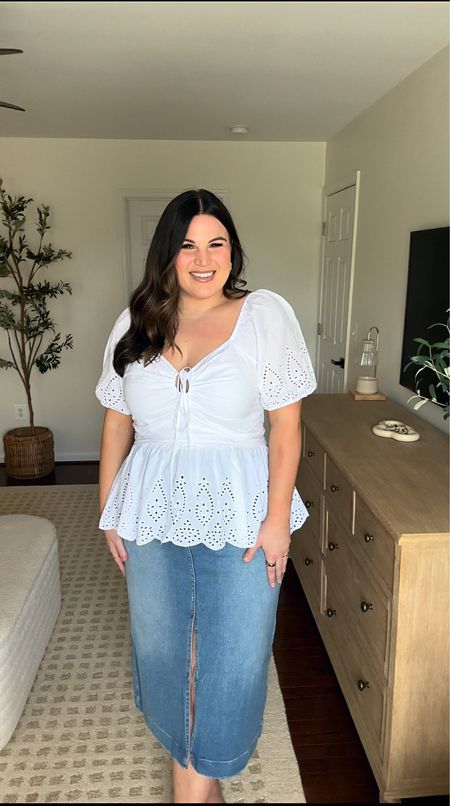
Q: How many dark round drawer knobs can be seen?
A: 9